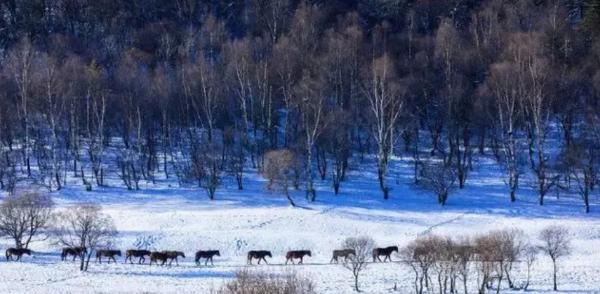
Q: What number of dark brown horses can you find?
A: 11